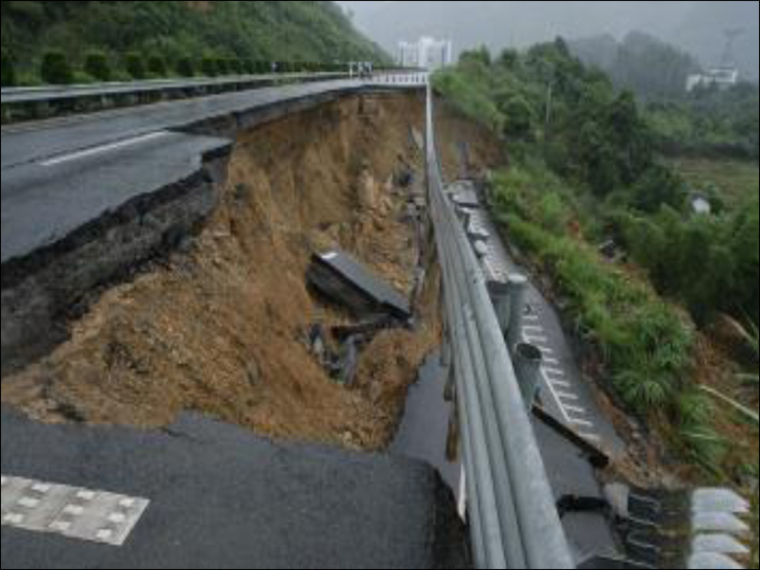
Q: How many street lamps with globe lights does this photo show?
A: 0